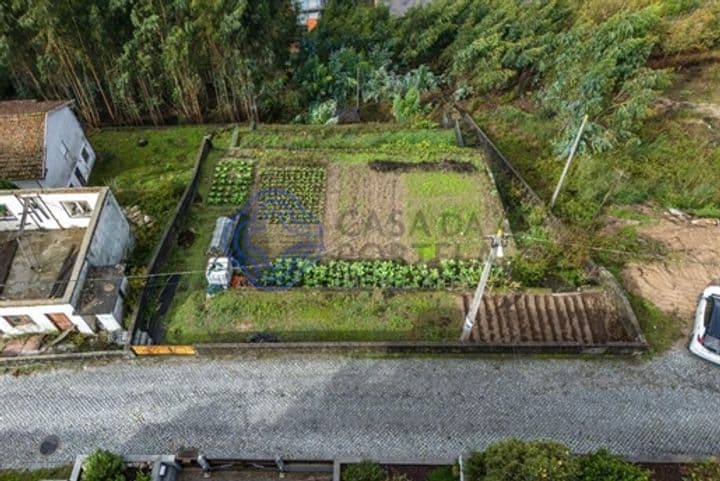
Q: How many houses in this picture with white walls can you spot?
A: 2